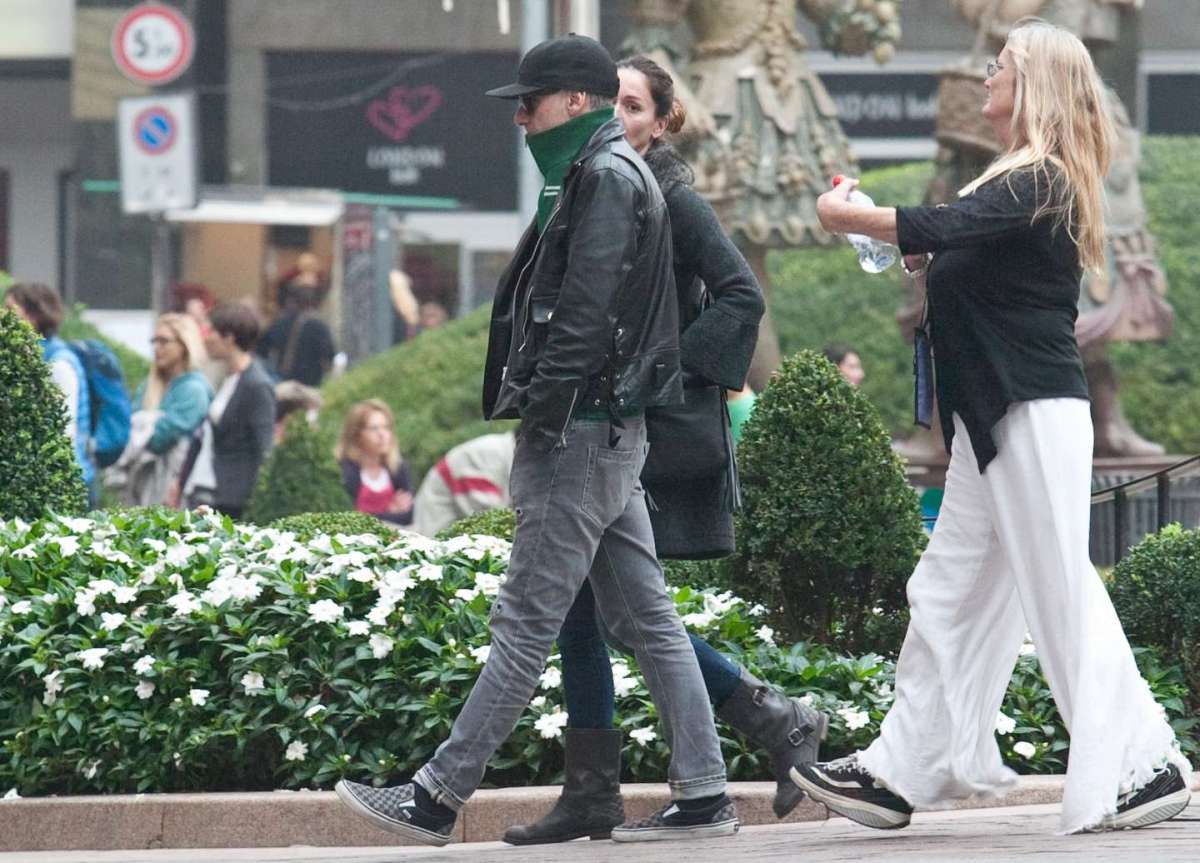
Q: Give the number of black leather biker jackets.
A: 1